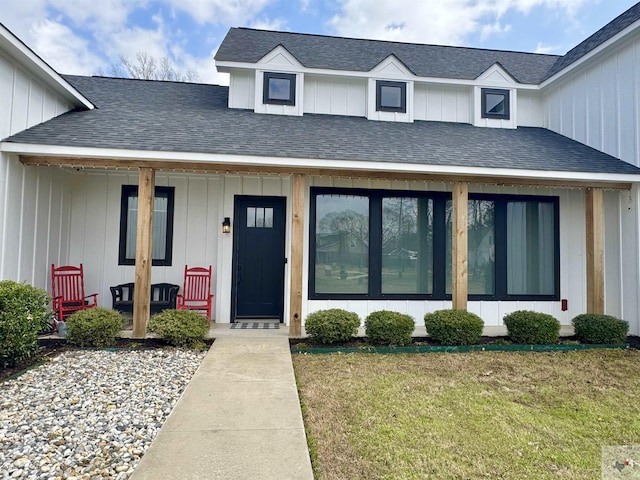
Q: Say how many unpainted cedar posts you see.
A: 4